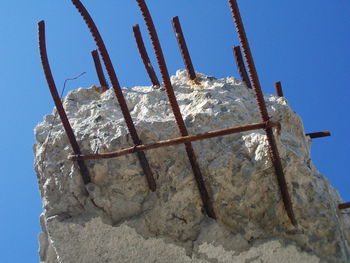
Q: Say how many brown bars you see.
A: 12